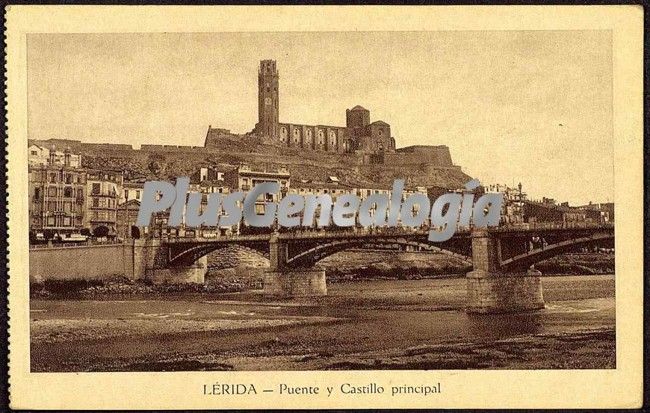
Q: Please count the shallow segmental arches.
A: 3